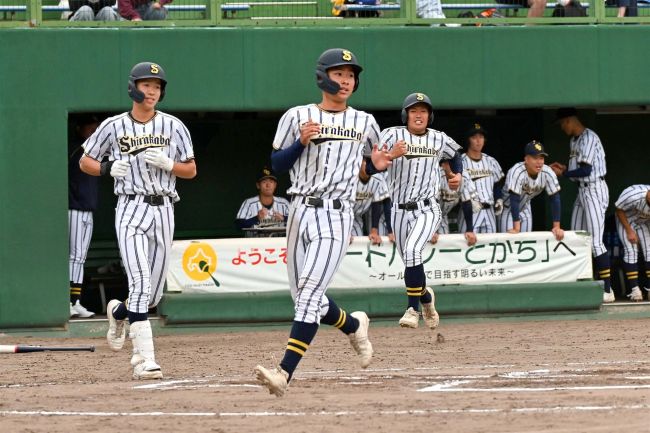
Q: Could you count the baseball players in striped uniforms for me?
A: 11